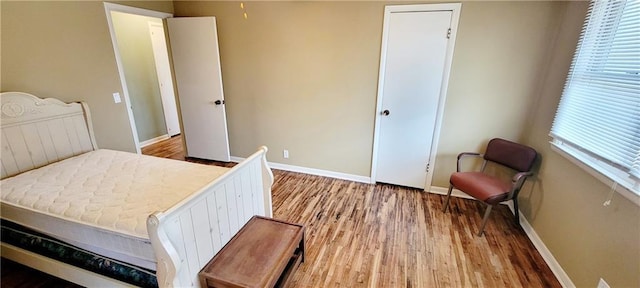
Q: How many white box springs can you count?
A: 0